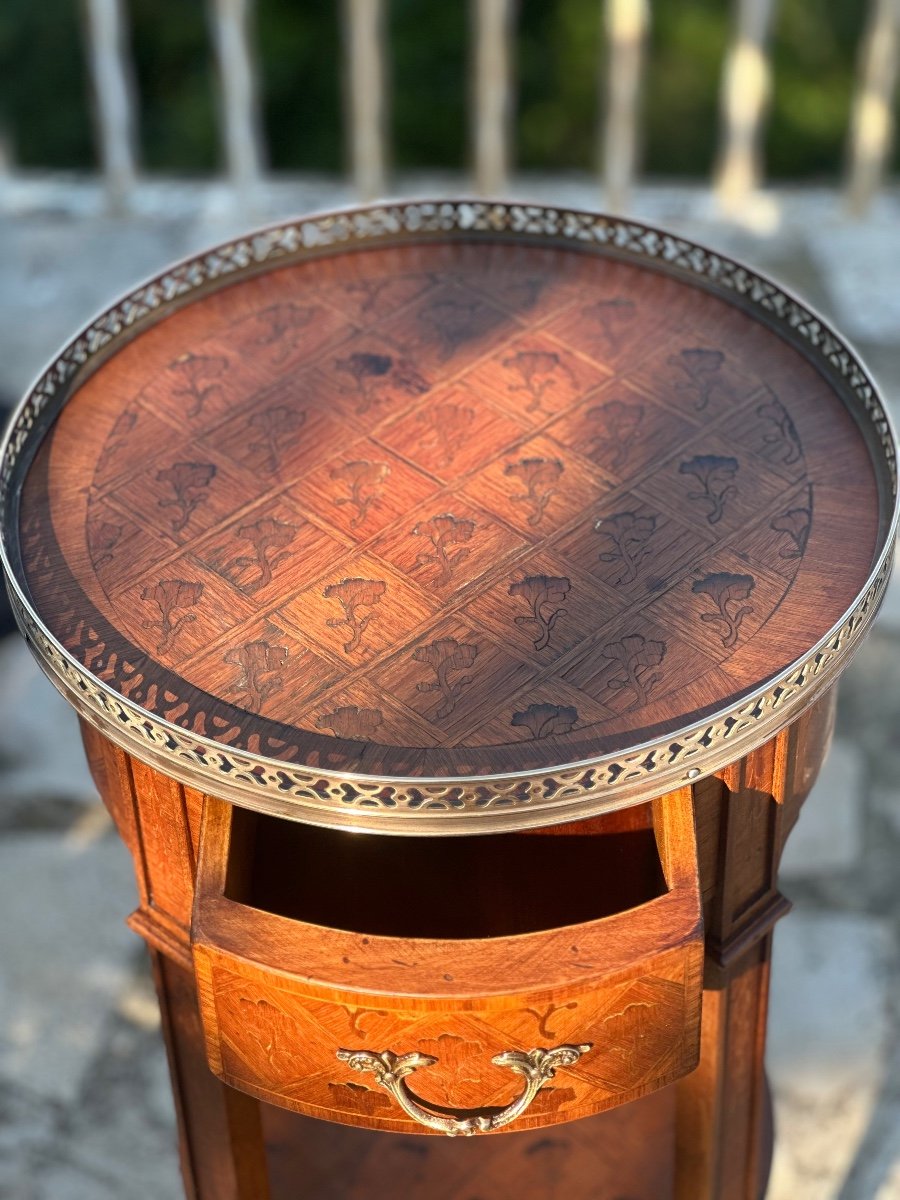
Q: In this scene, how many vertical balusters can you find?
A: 7